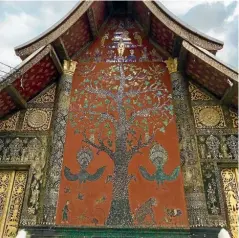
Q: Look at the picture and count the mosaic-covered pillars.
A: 2